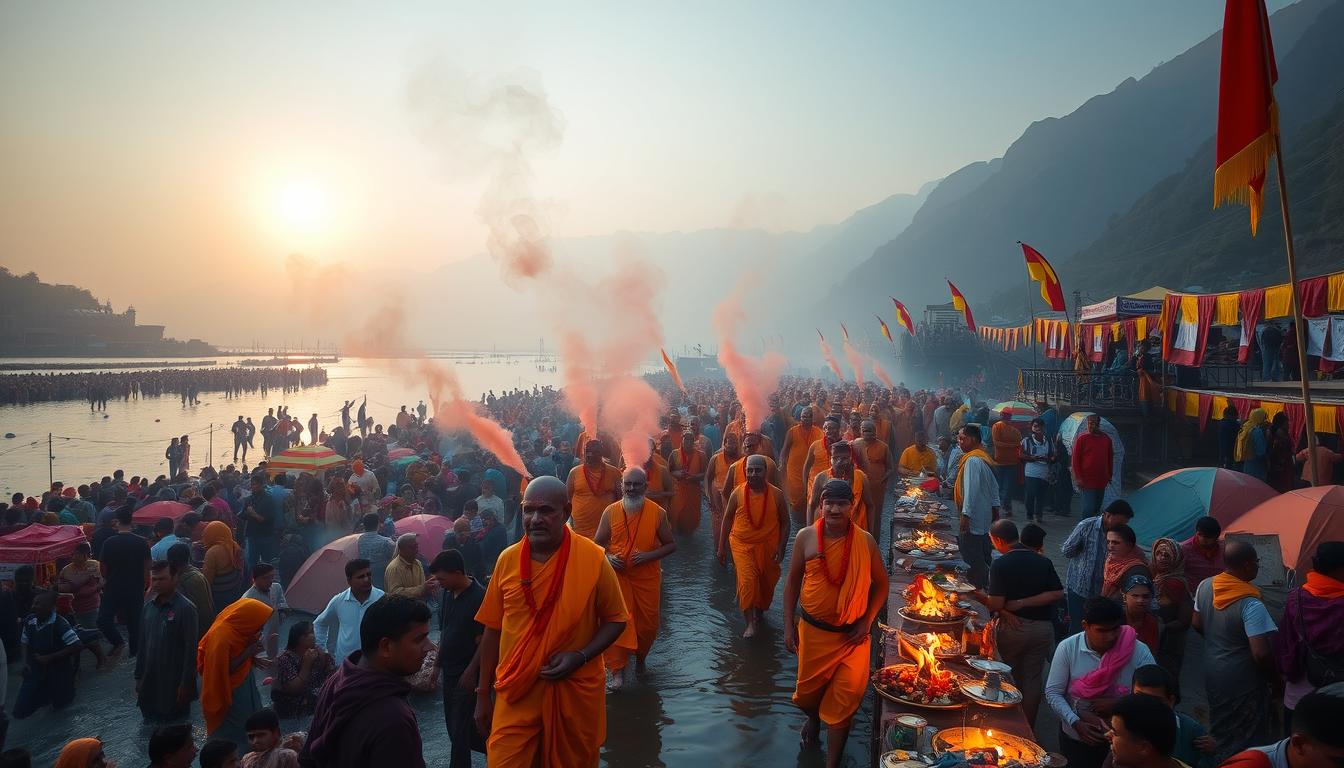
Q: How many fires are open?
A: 5